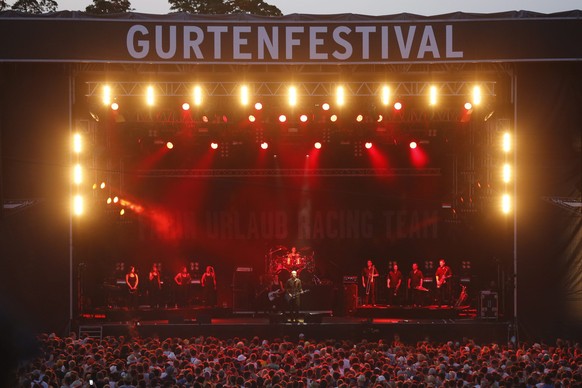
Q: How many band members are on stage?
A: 11